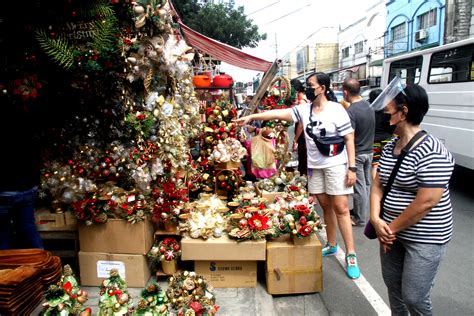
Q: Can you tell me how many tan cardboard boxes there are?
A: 5